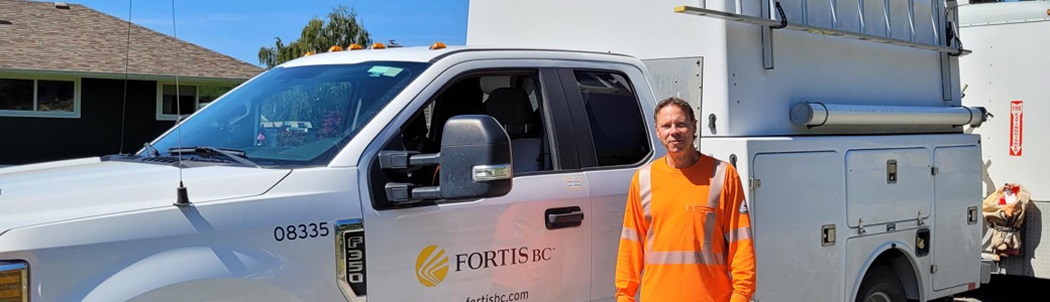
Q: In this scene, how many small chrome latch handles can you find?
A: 3